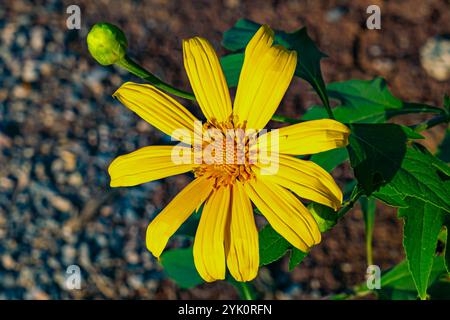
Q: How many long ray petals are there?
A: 11